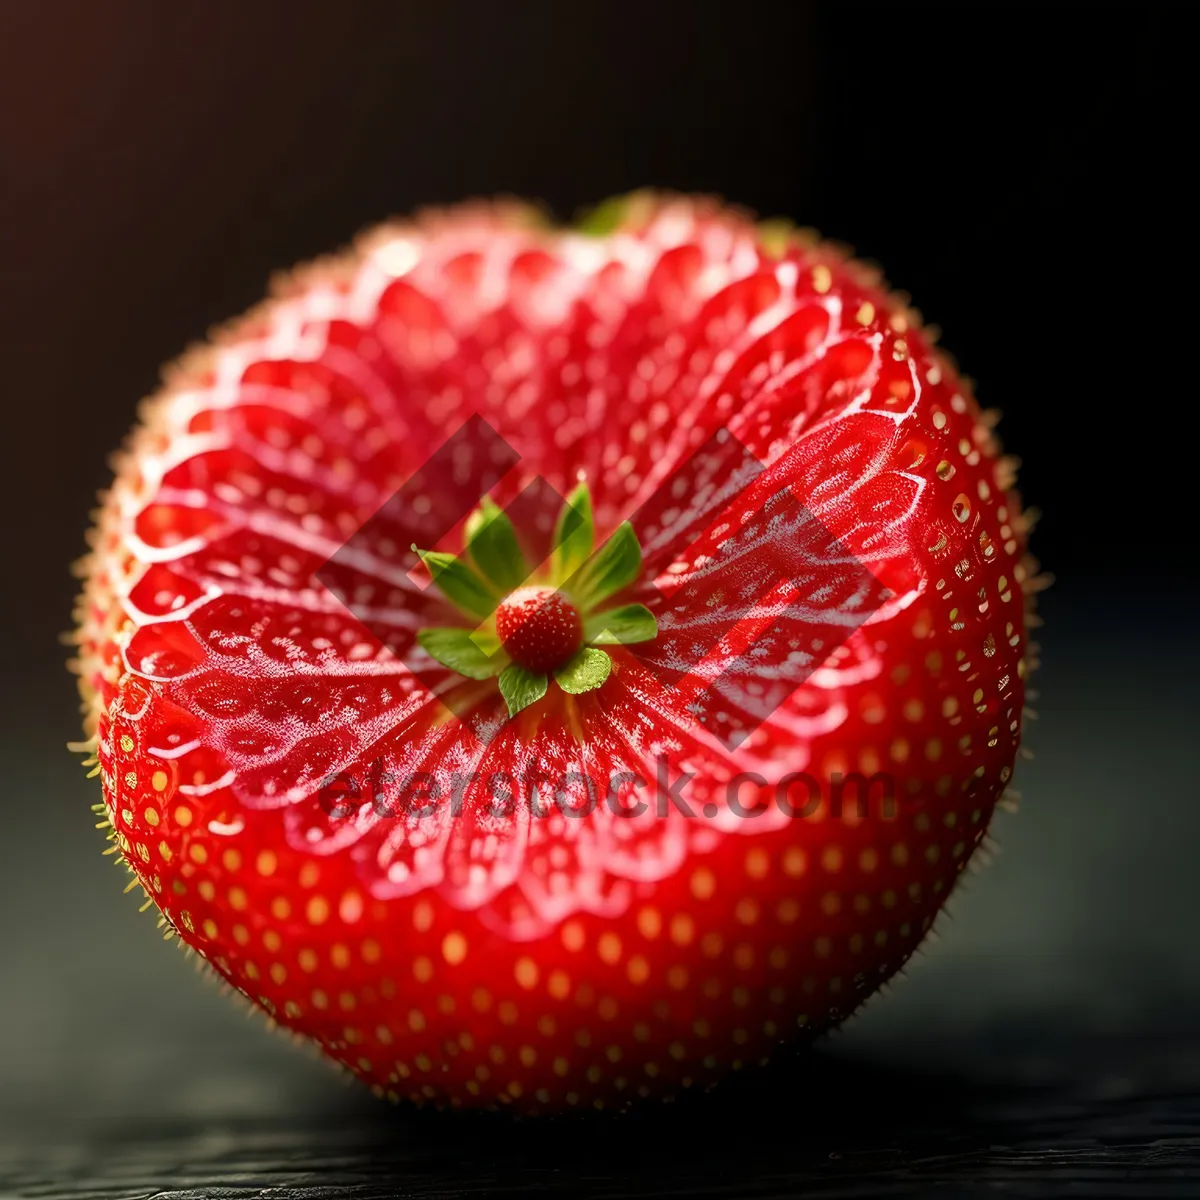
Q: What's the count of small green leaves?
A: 8